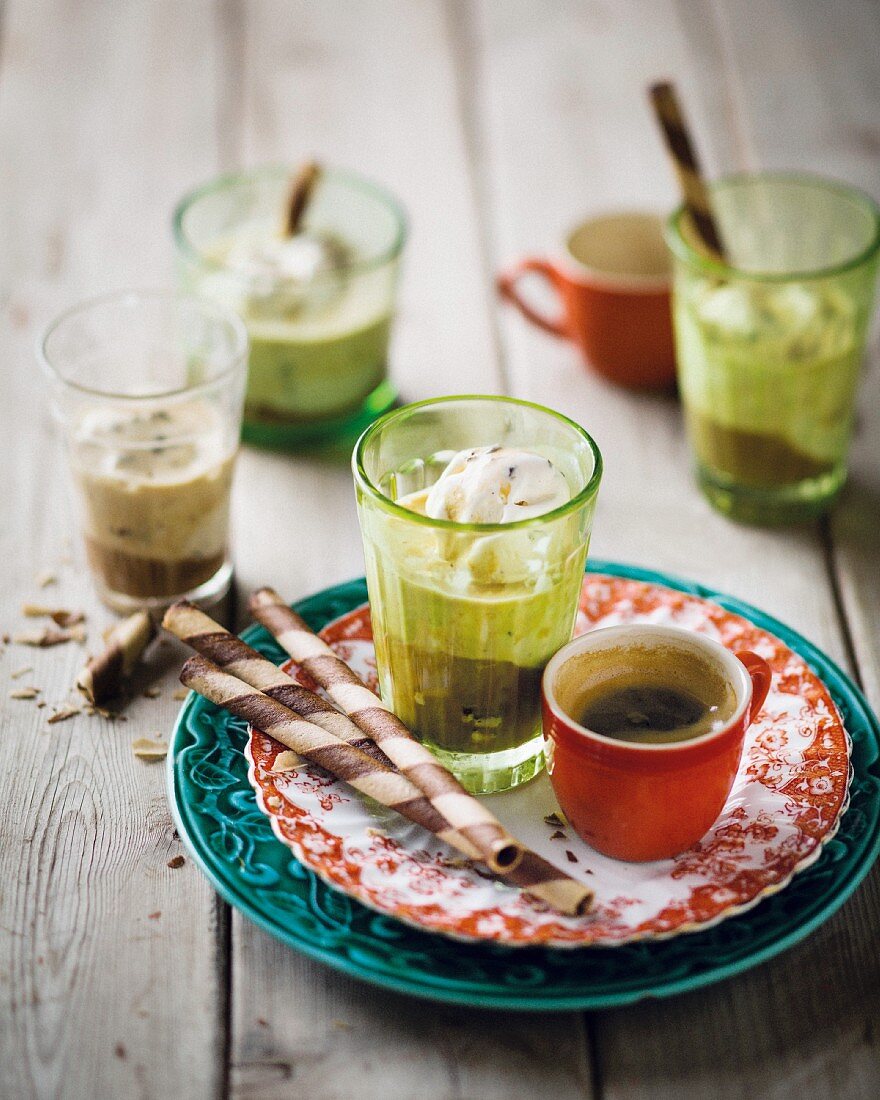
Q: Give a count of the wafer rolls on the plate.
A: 3